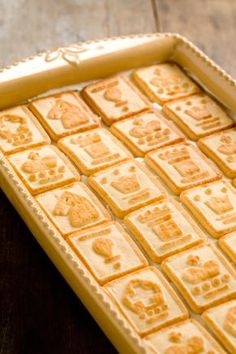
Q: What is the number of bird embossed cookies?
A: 0